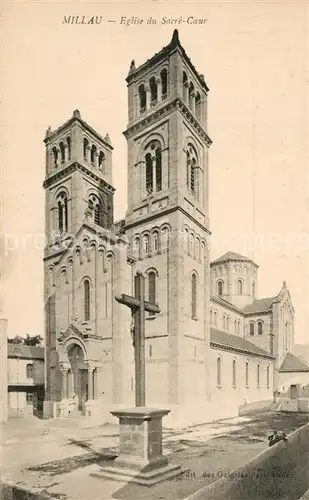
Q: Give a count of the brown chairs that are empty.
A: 0